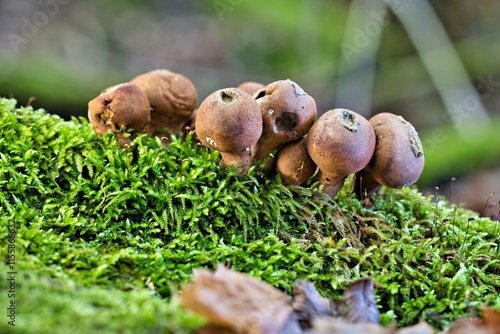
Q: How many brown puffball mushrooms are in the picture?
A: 8